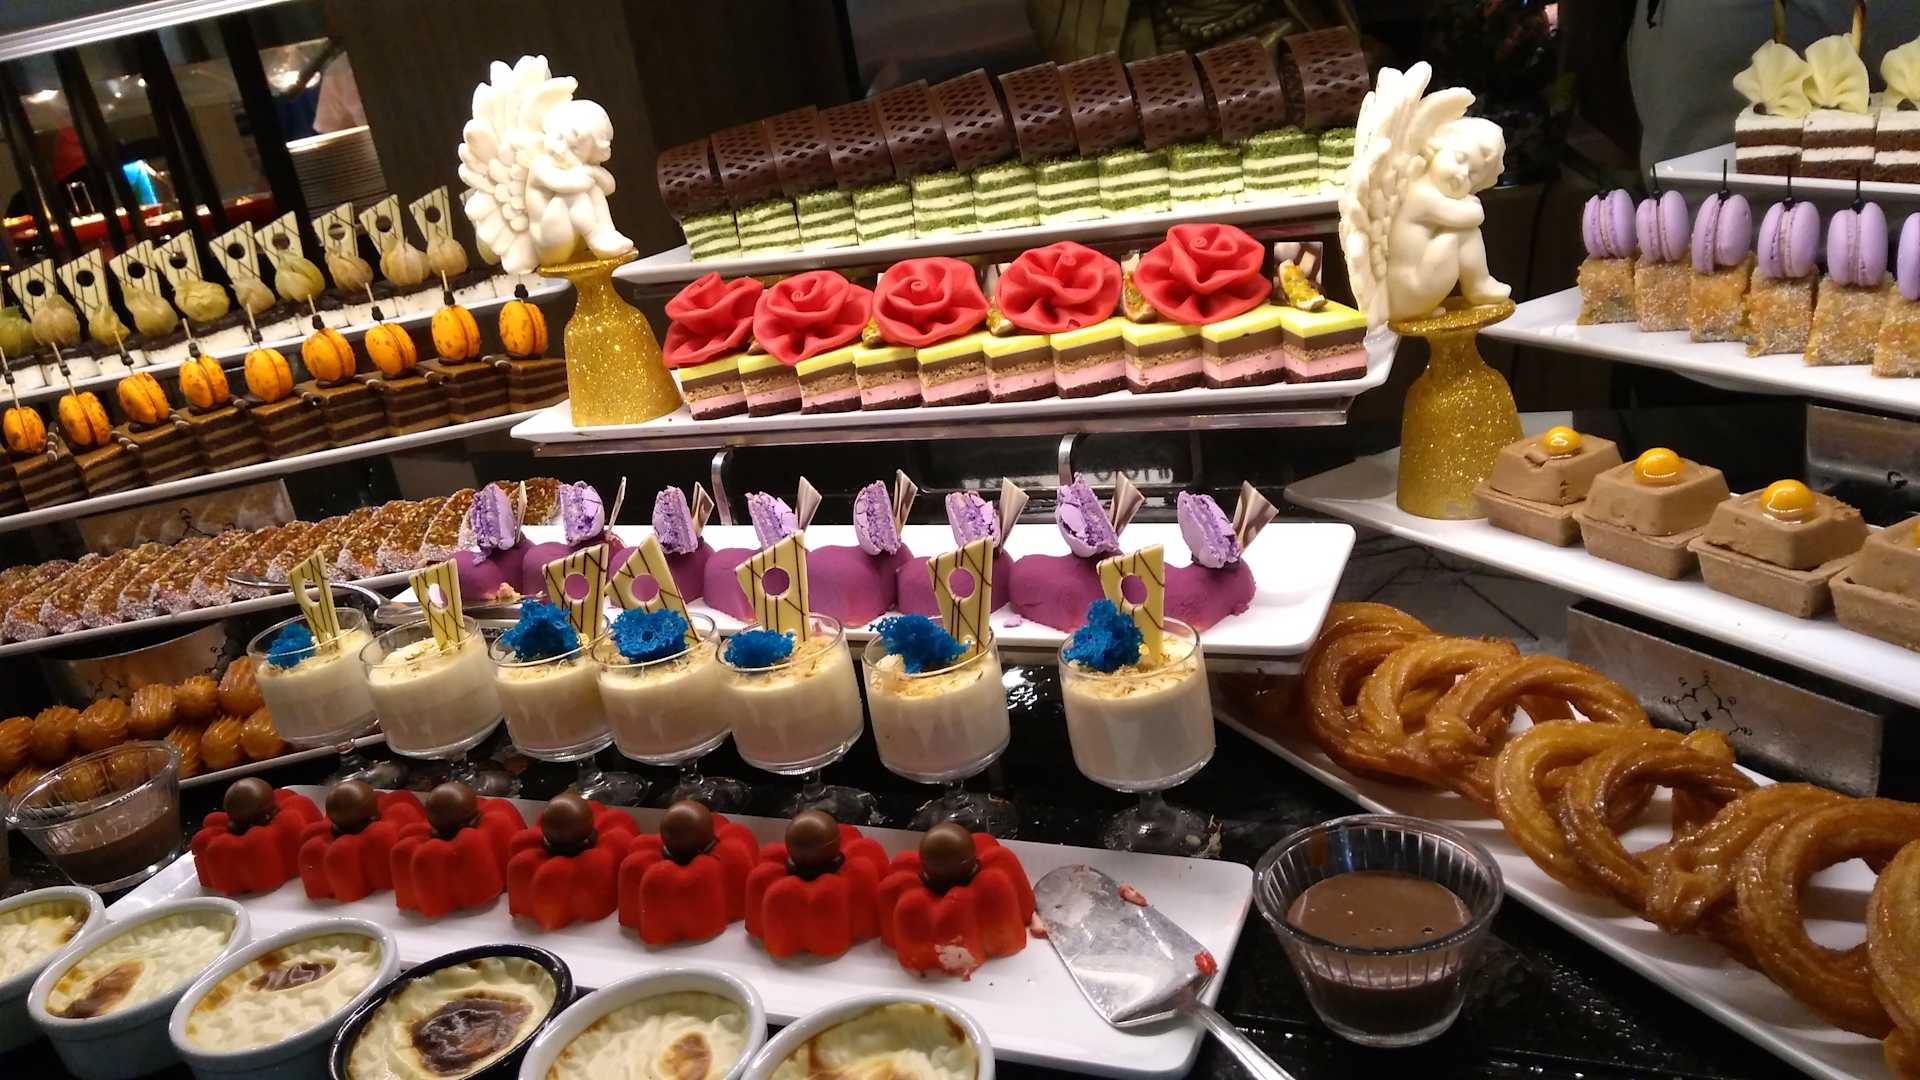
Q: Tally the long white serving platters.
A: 12